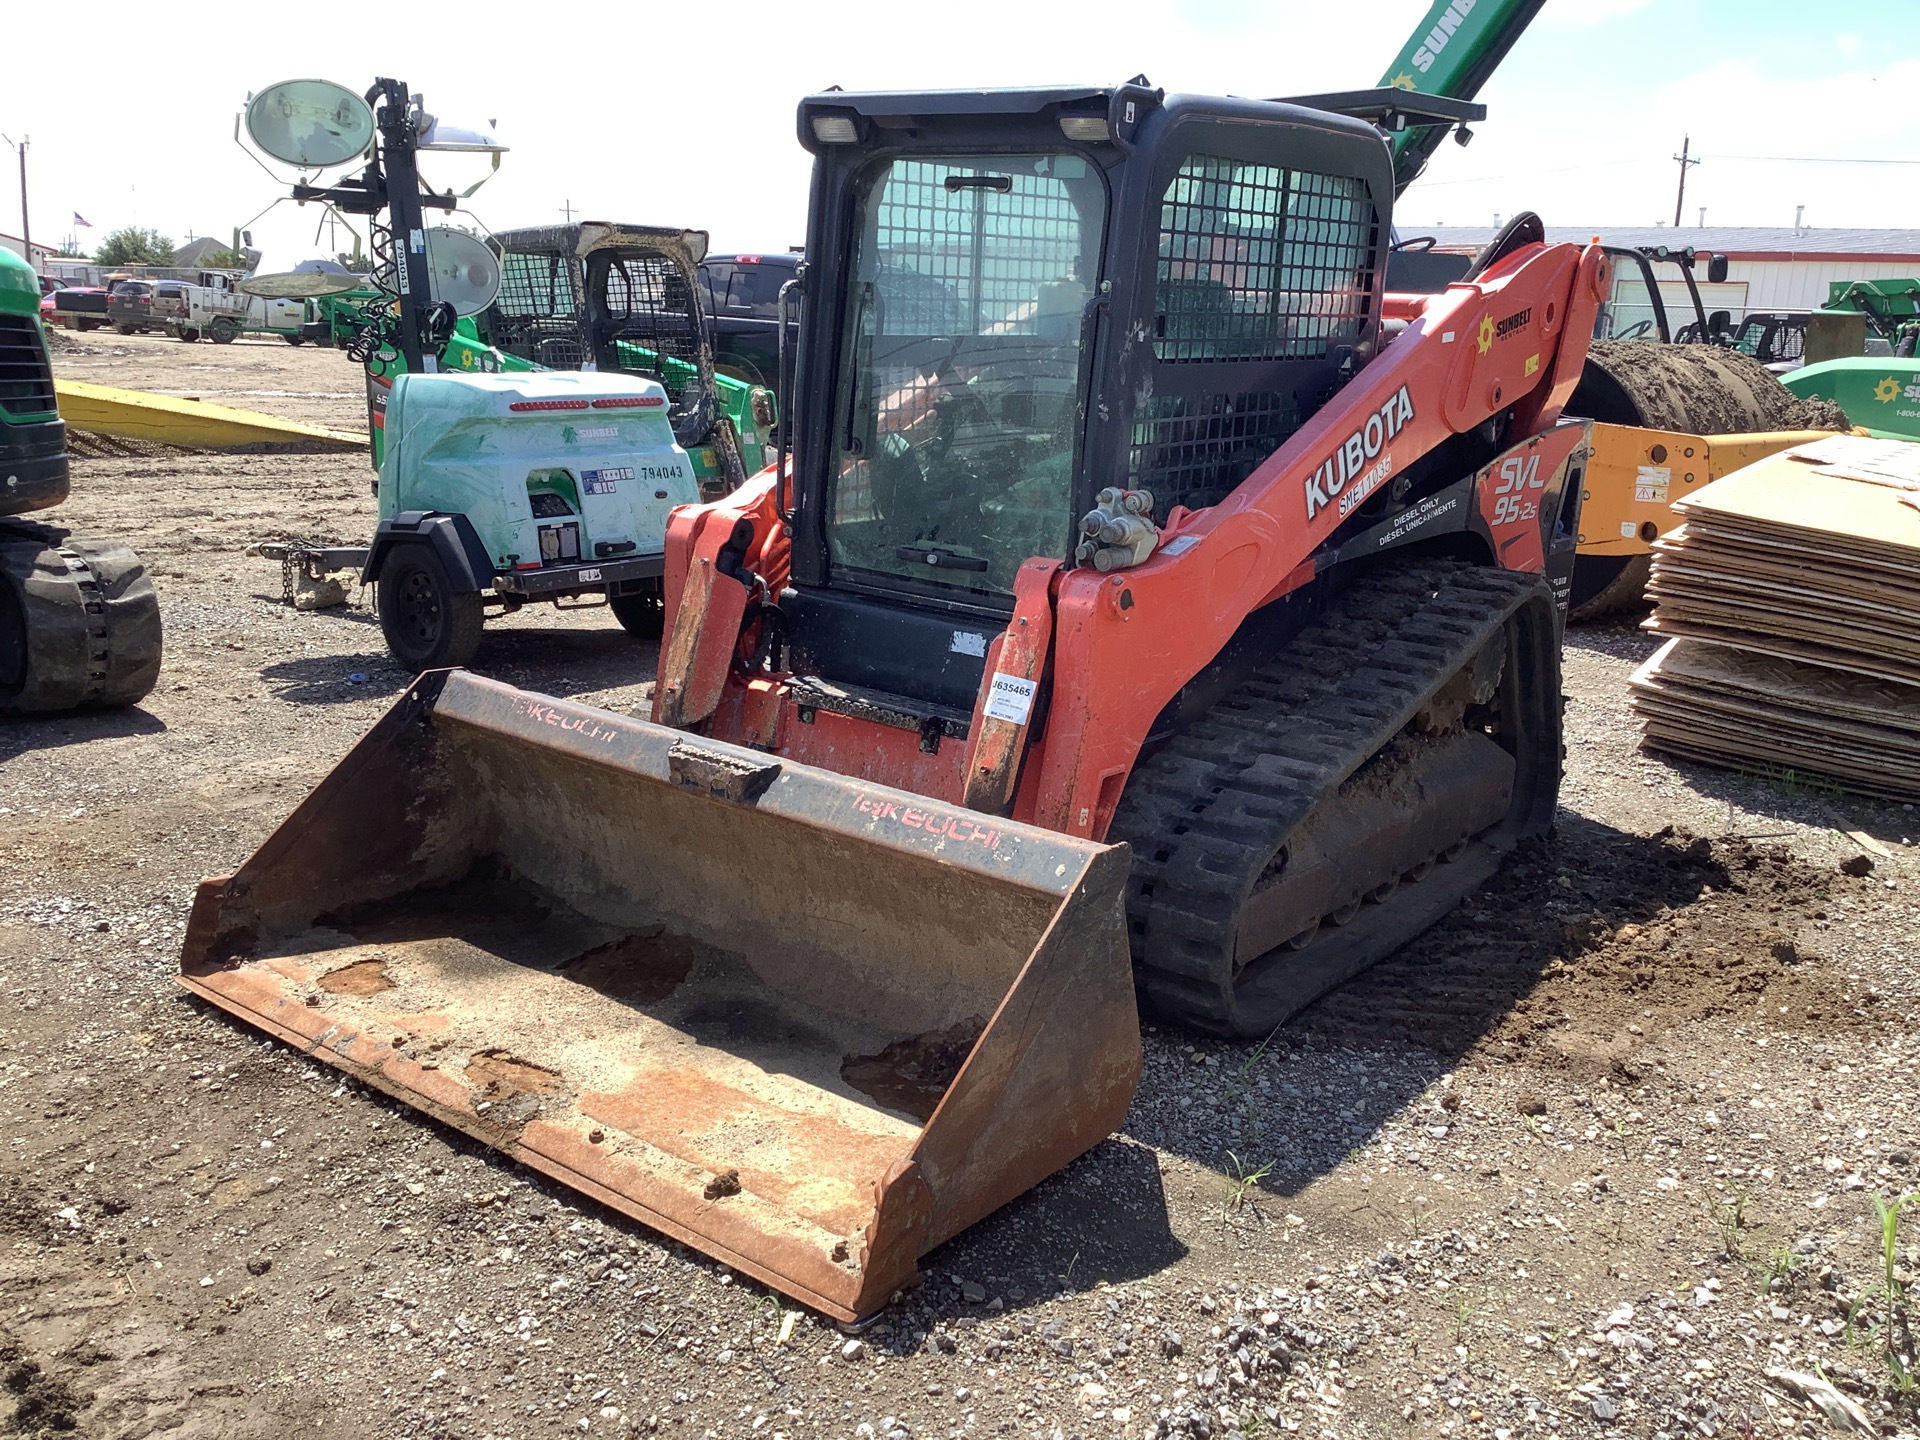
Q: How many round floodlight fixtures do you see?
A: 4